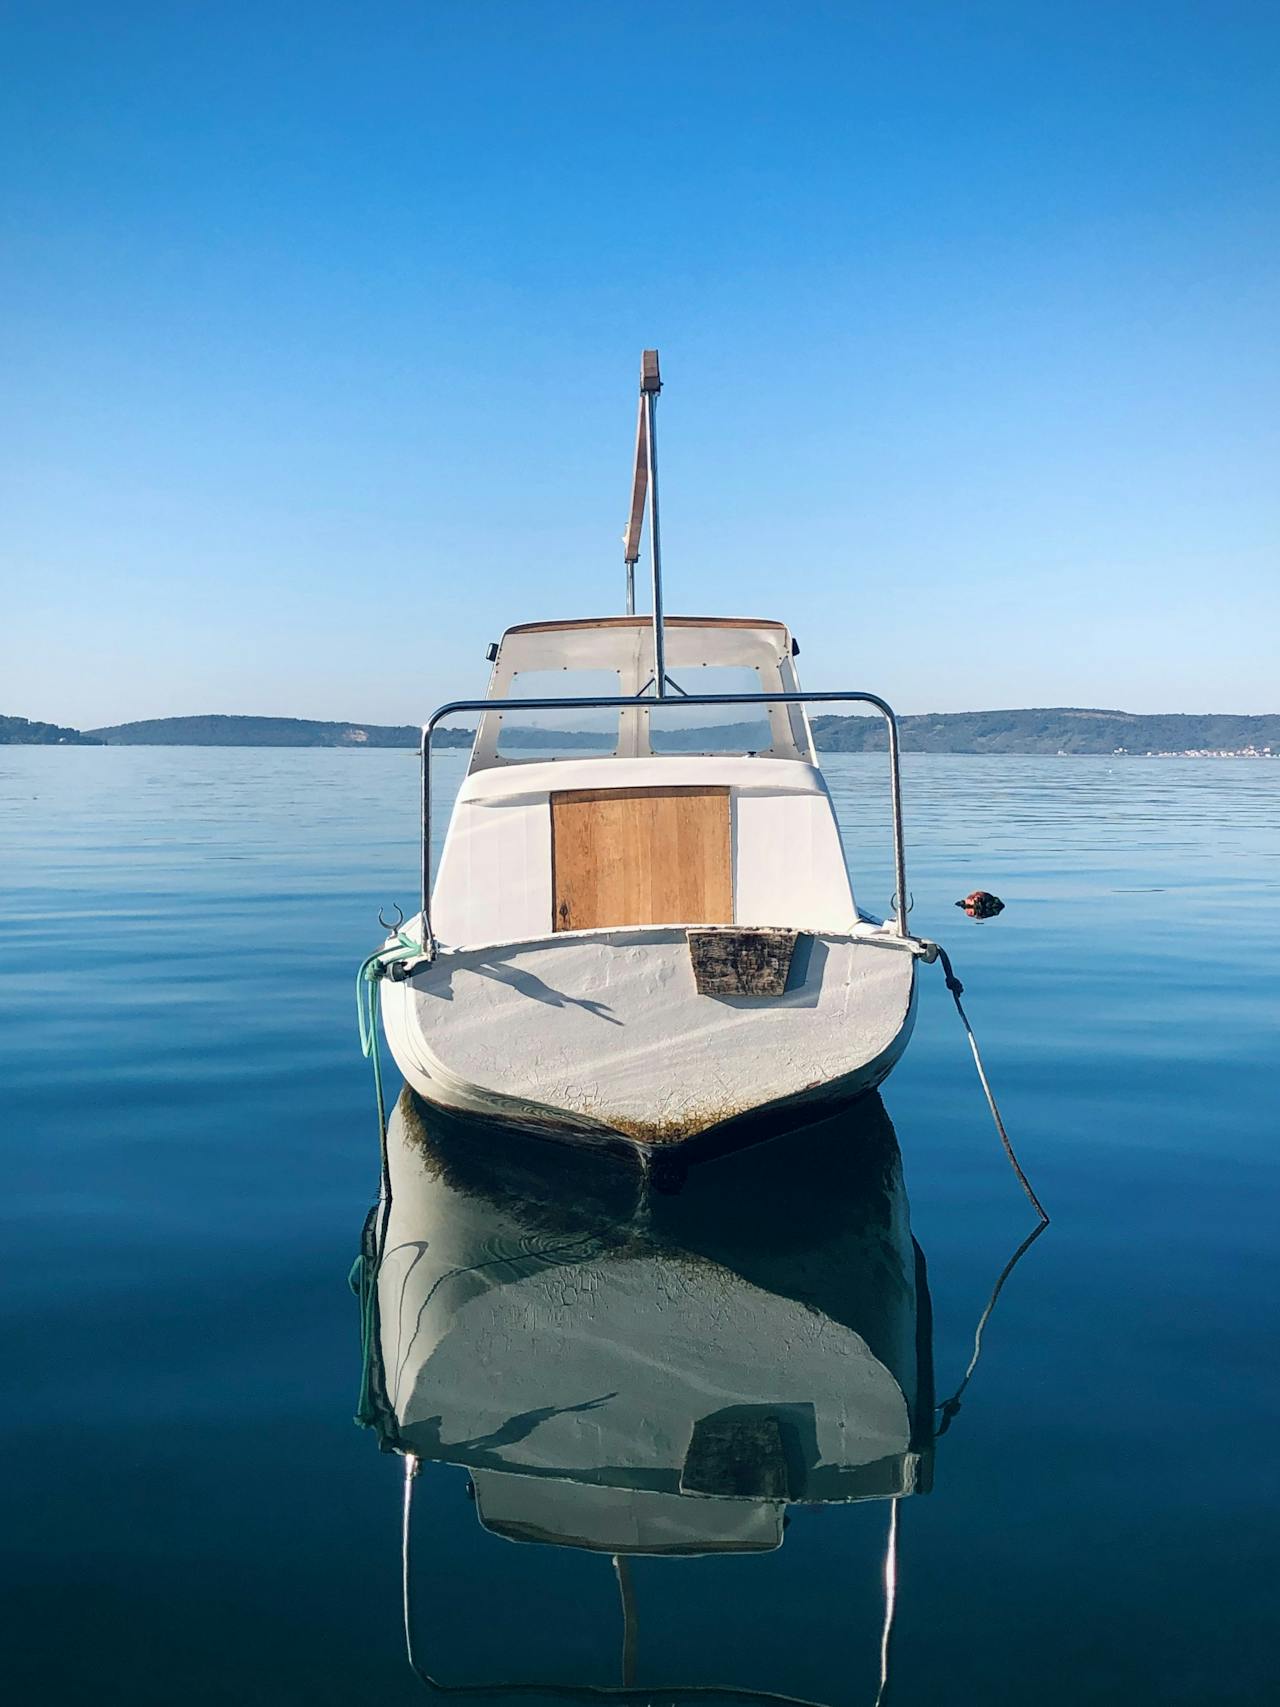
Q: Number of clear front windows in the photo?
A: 2